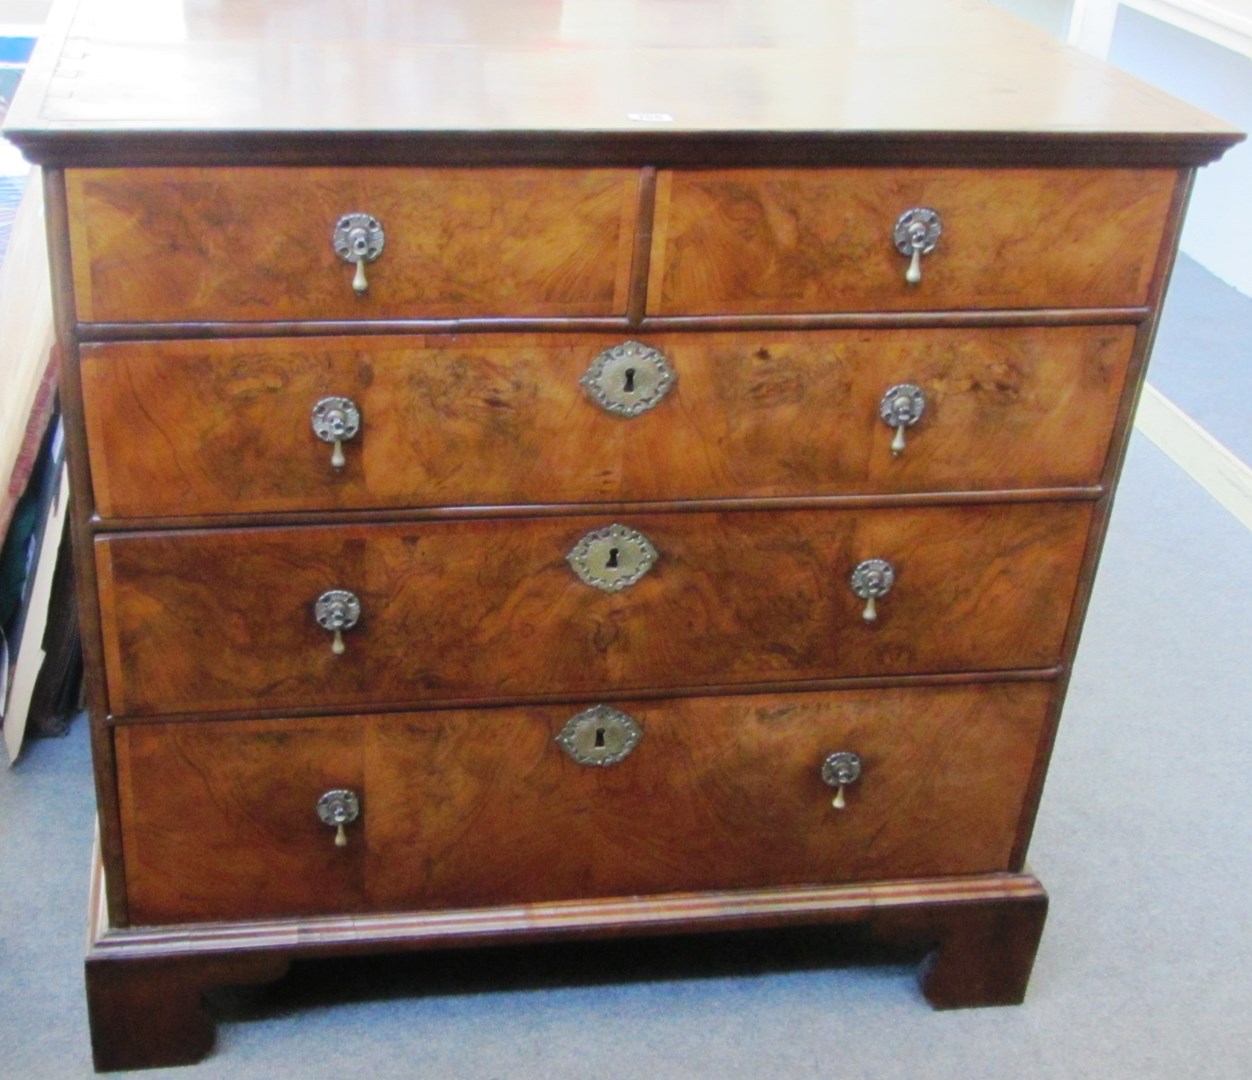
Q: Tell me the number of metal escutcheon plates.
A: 3